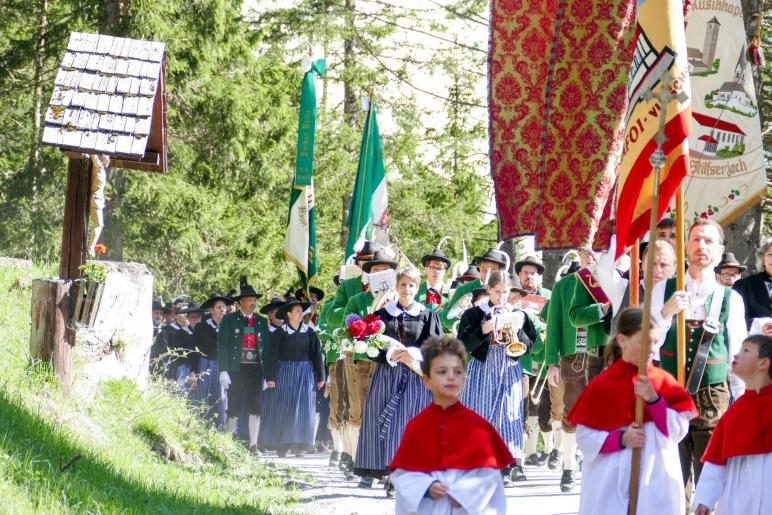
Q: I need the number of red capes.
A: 3